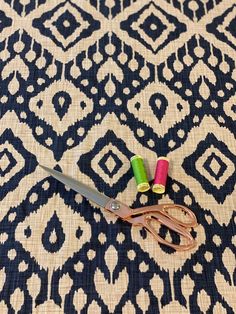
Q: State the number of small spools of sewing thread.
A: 2